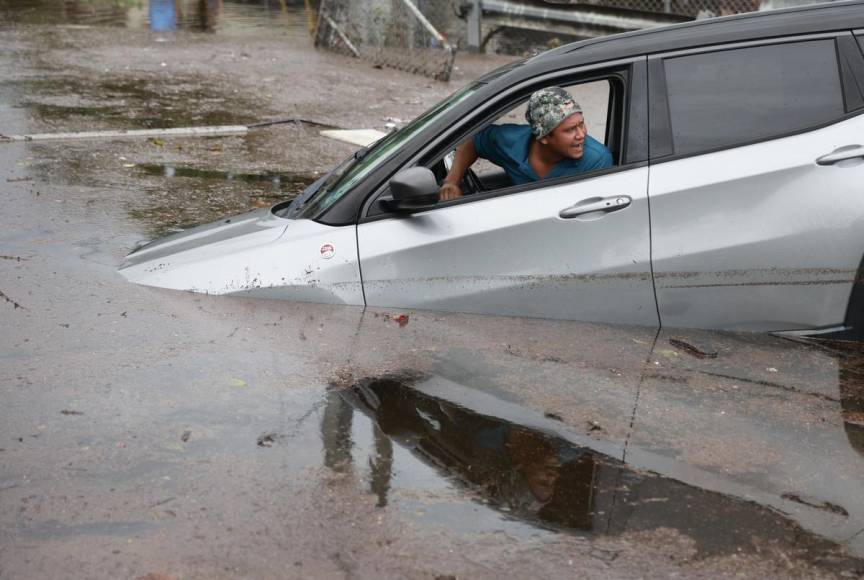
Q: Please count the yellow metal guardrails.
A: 0